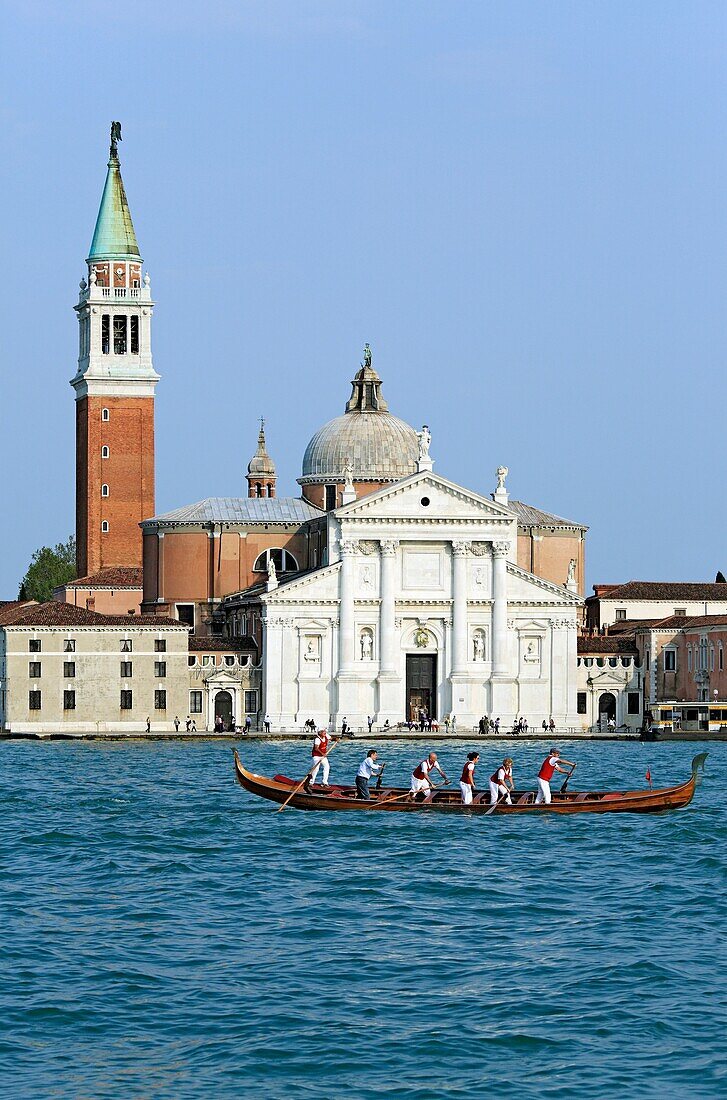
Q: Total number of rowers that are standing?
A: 6